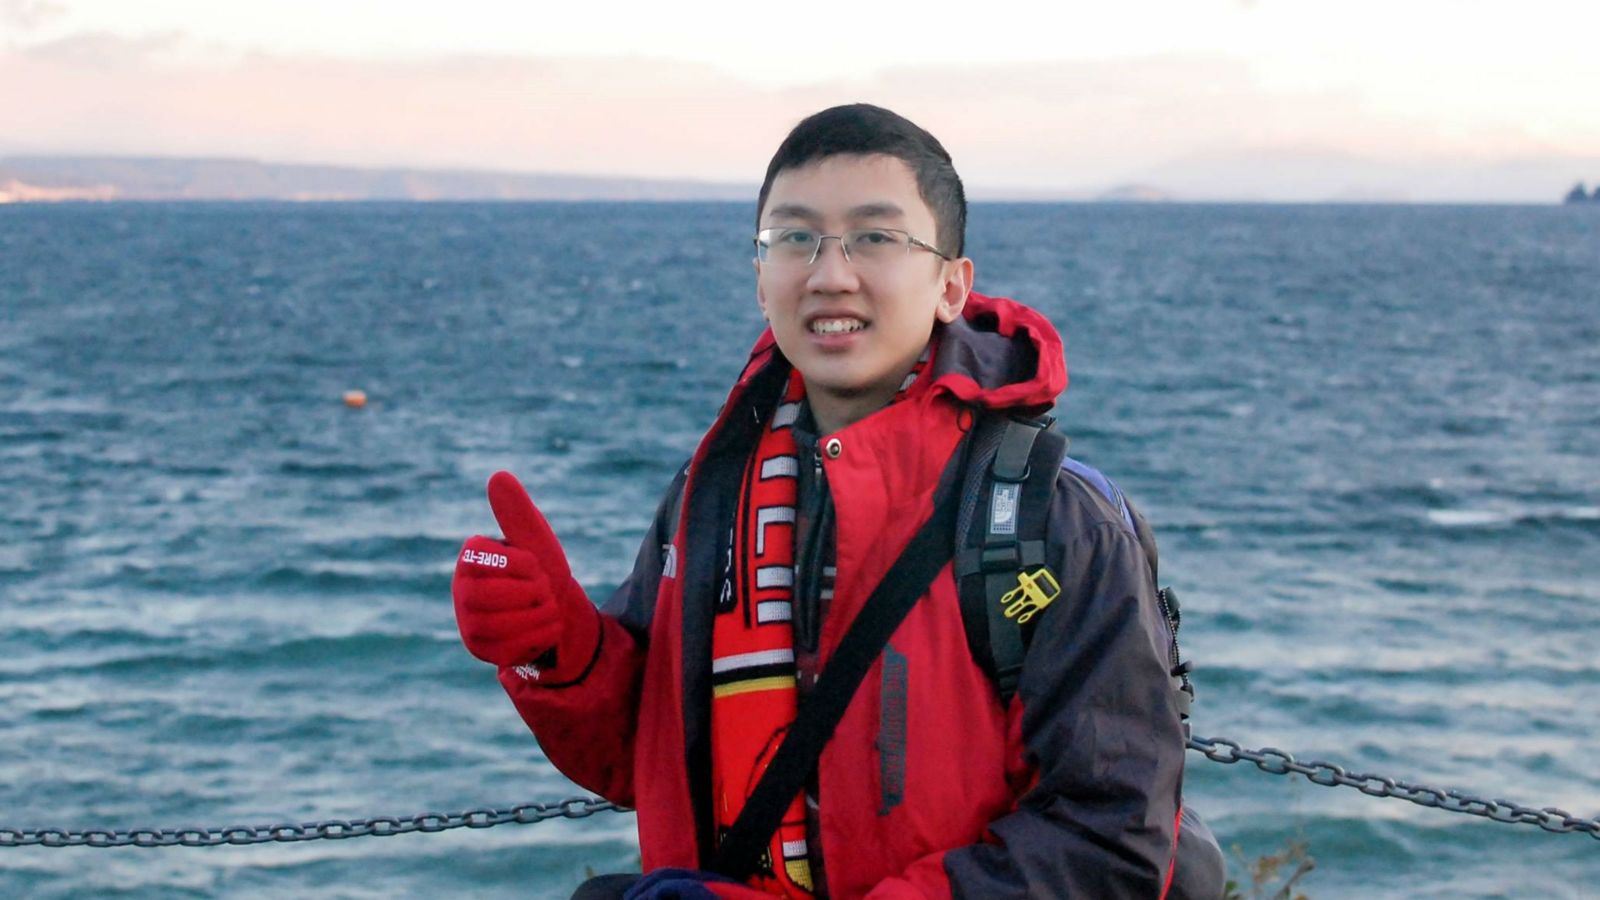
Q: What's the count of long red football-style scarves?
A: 1